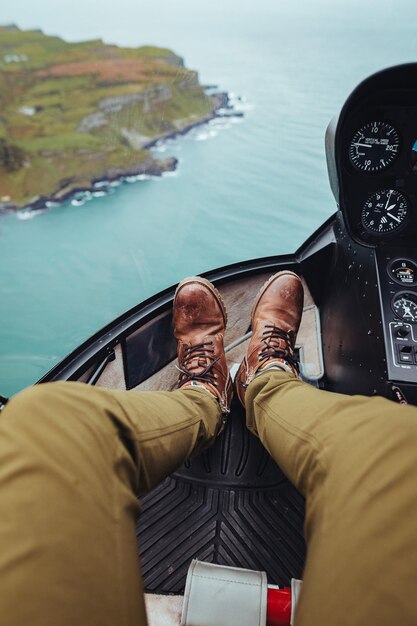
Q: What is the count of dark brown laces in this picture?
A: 2